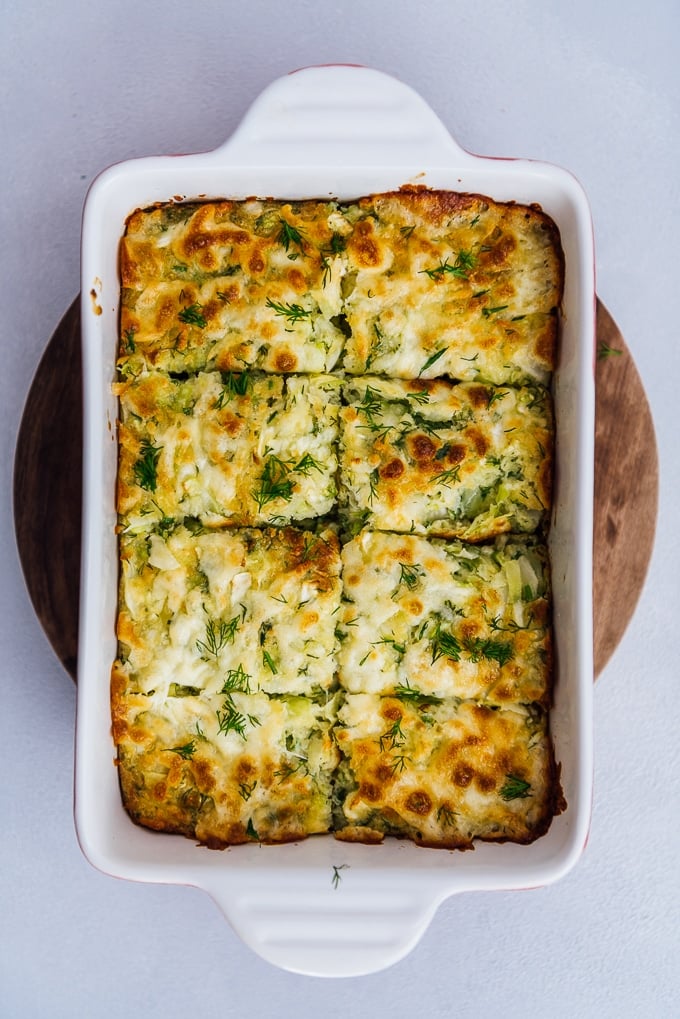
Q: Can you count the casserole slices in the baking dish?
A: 8